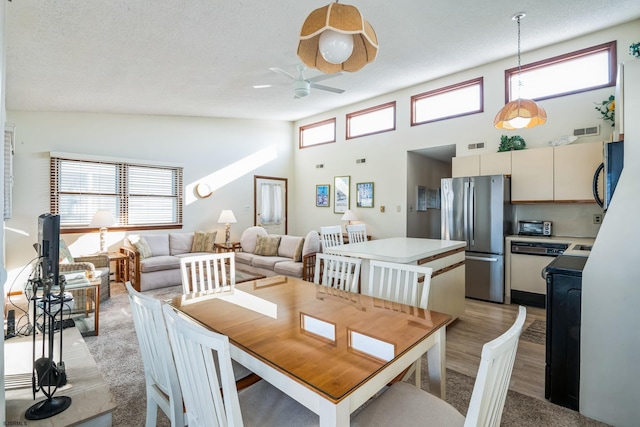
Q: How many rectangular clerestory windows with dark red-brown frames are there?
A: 4